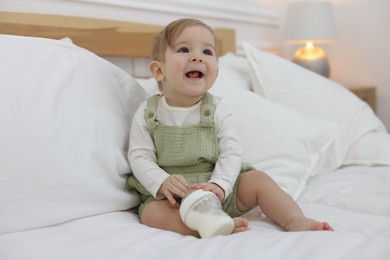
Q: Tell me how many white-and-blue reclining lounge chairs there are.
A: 0